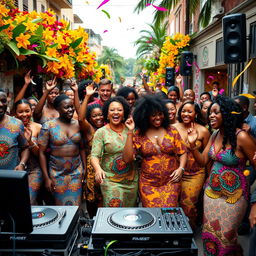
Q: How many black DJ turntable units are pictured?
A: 2